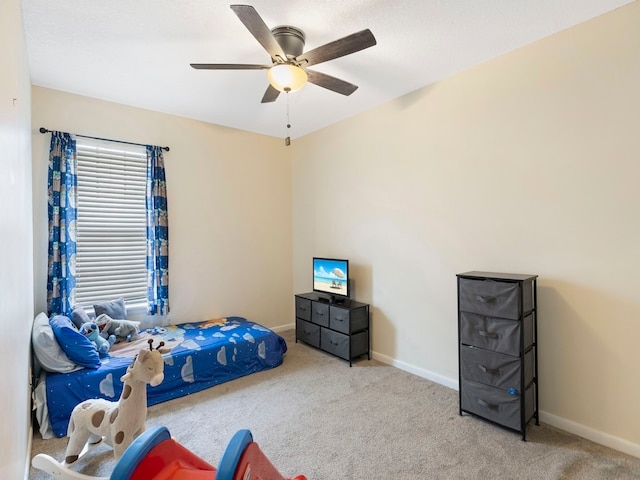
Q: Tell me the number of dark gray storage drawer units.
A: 2